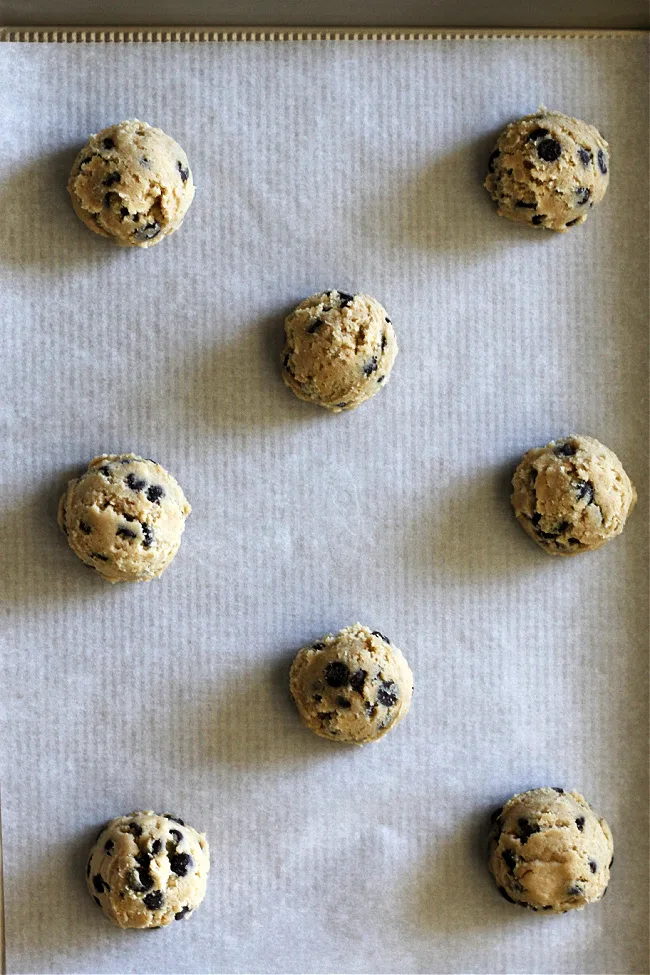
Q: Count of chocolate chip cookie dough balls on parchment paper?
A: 8